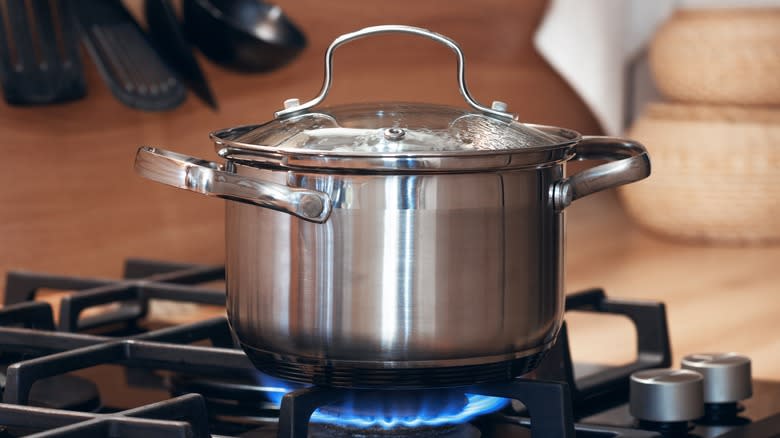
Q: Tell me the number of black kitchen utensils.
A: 4